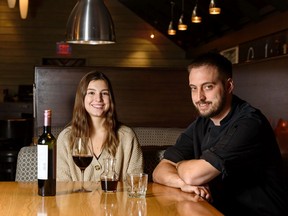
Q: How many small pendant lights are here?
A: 4